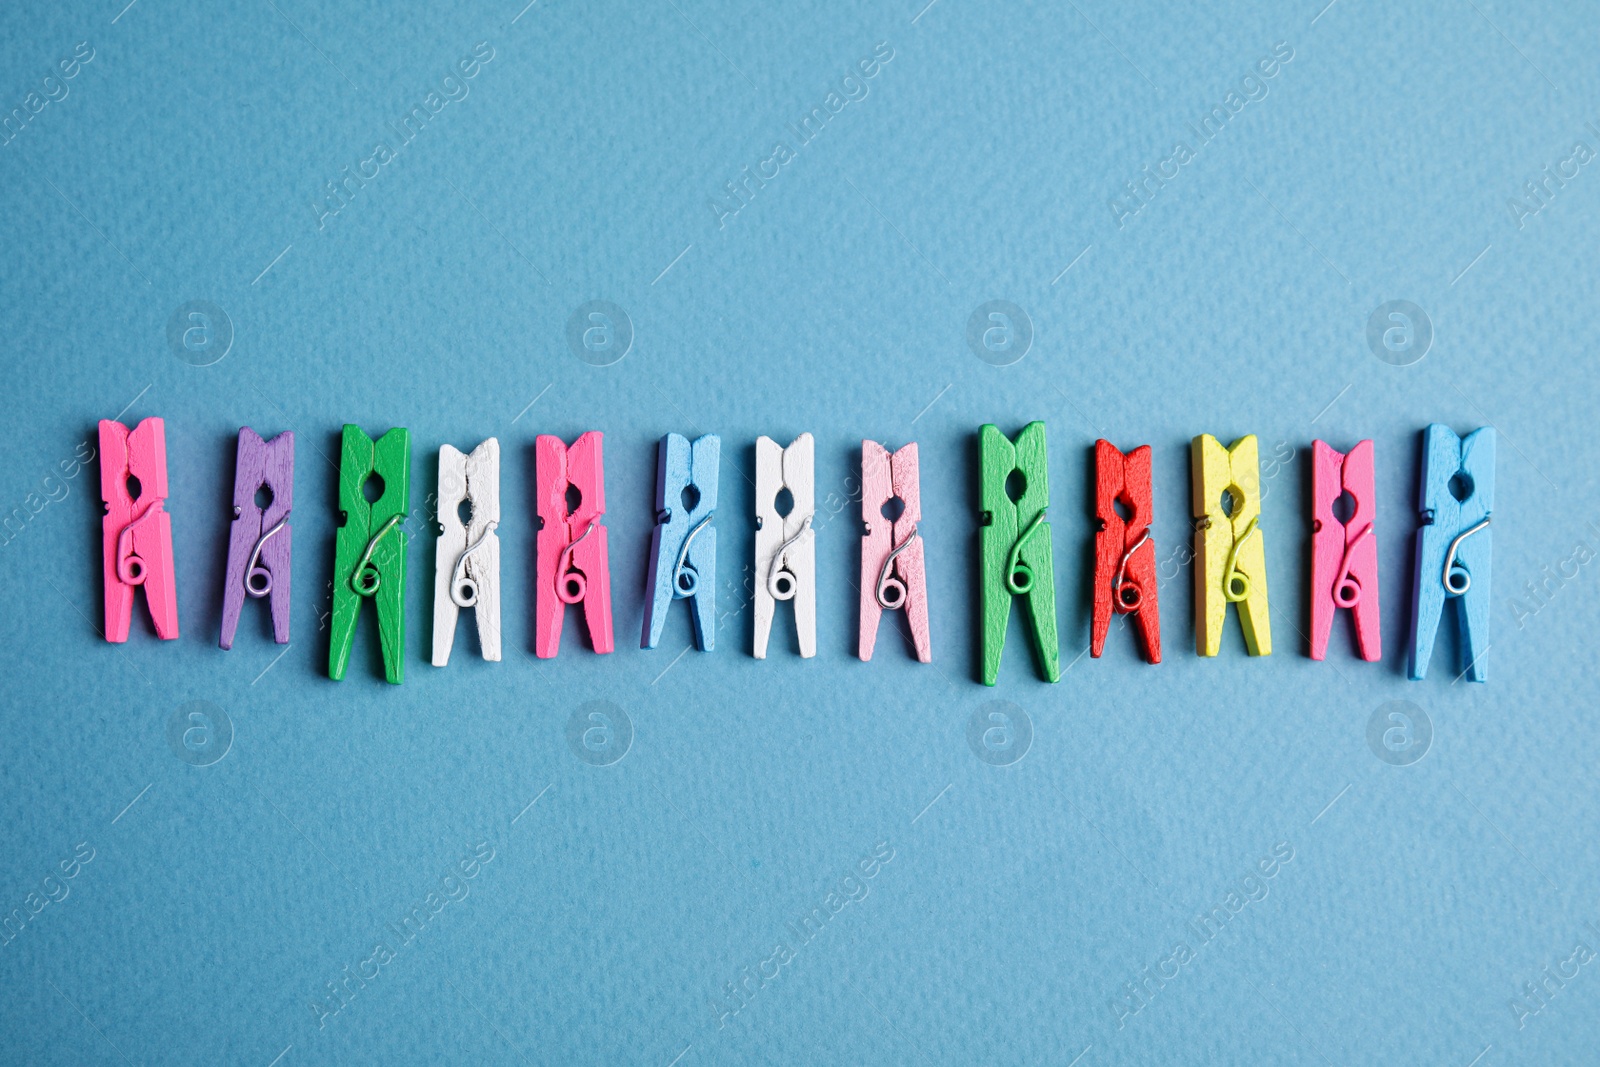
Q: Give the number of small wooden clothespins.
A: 13